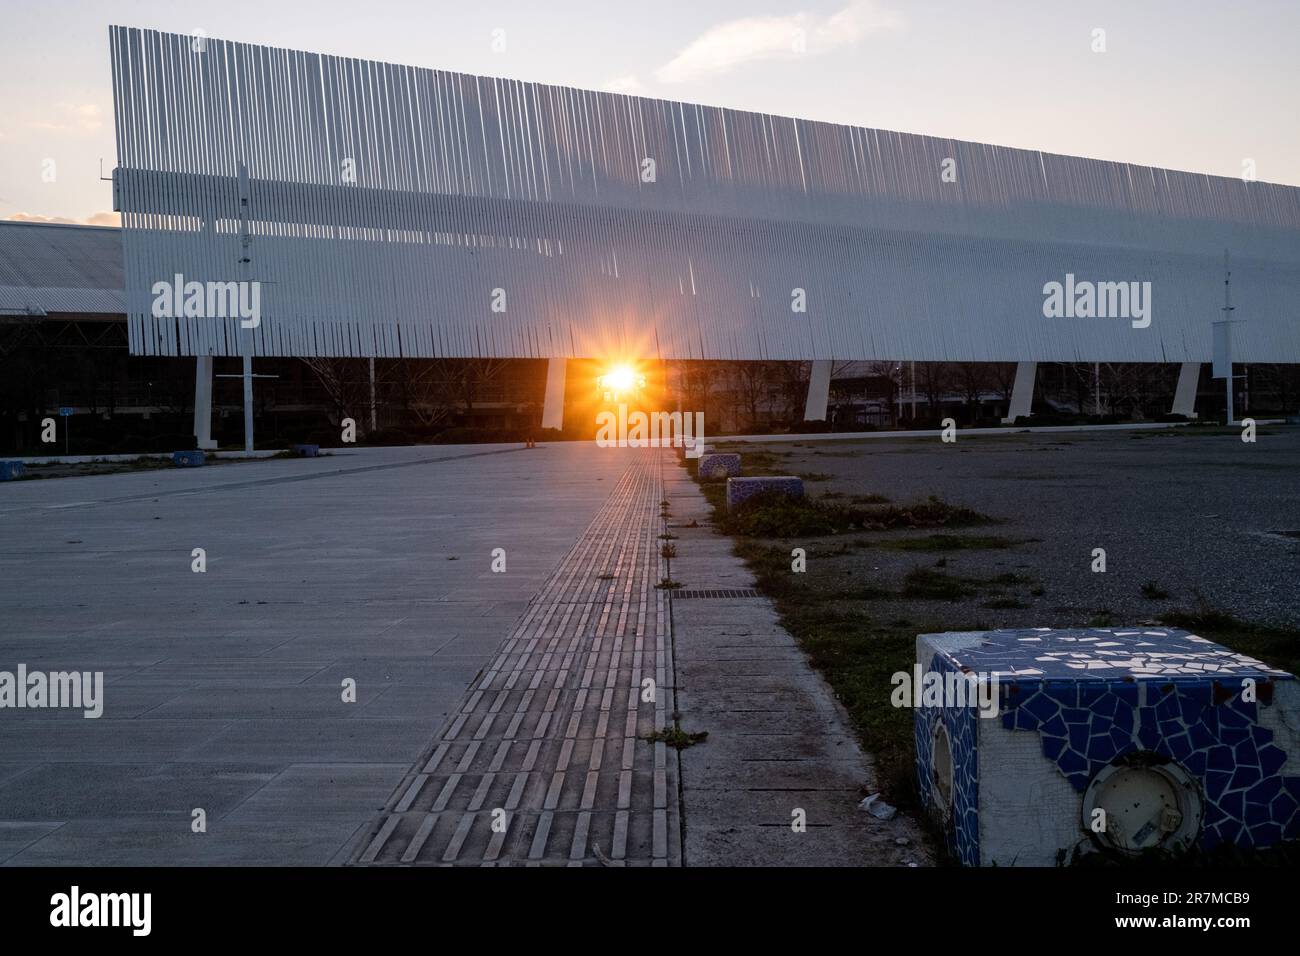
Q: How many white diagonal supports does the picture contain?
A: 5